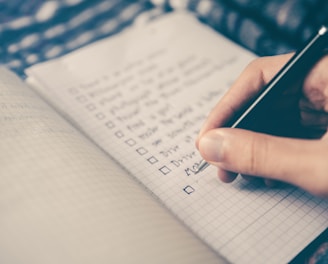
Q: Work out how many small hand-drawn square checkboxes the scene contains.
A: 11